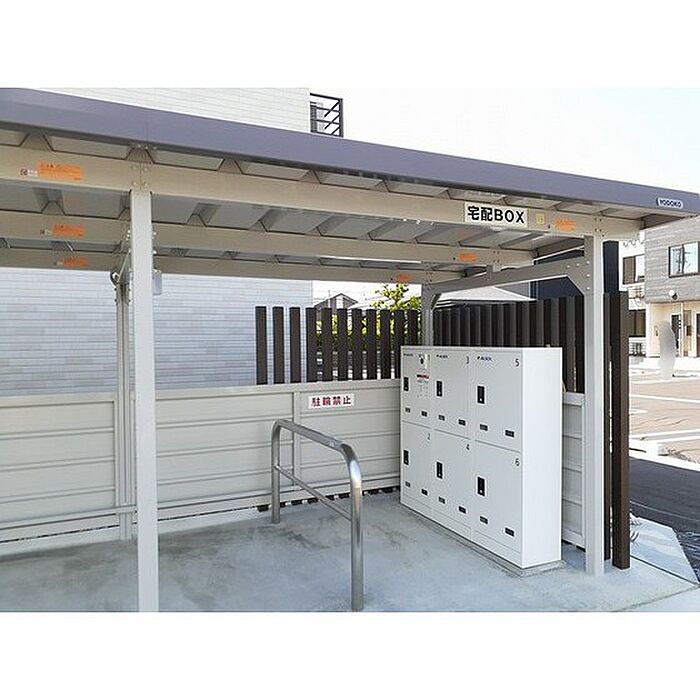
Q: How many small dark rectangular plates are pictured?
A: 12